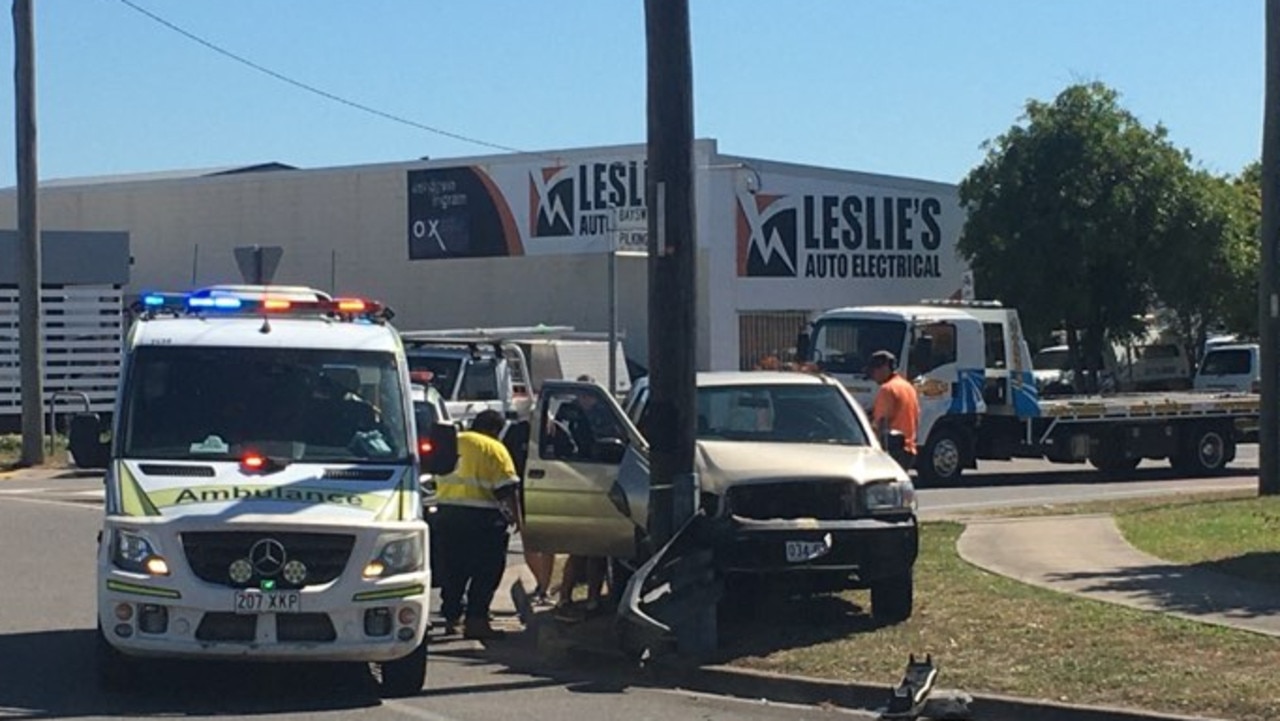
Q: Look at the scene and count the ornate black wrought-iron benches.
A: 0